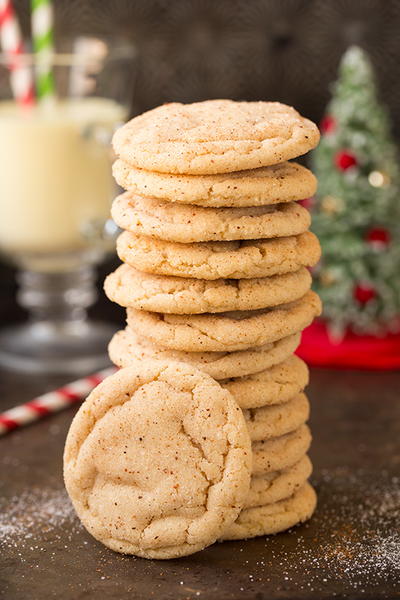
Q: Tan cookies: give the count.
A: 13